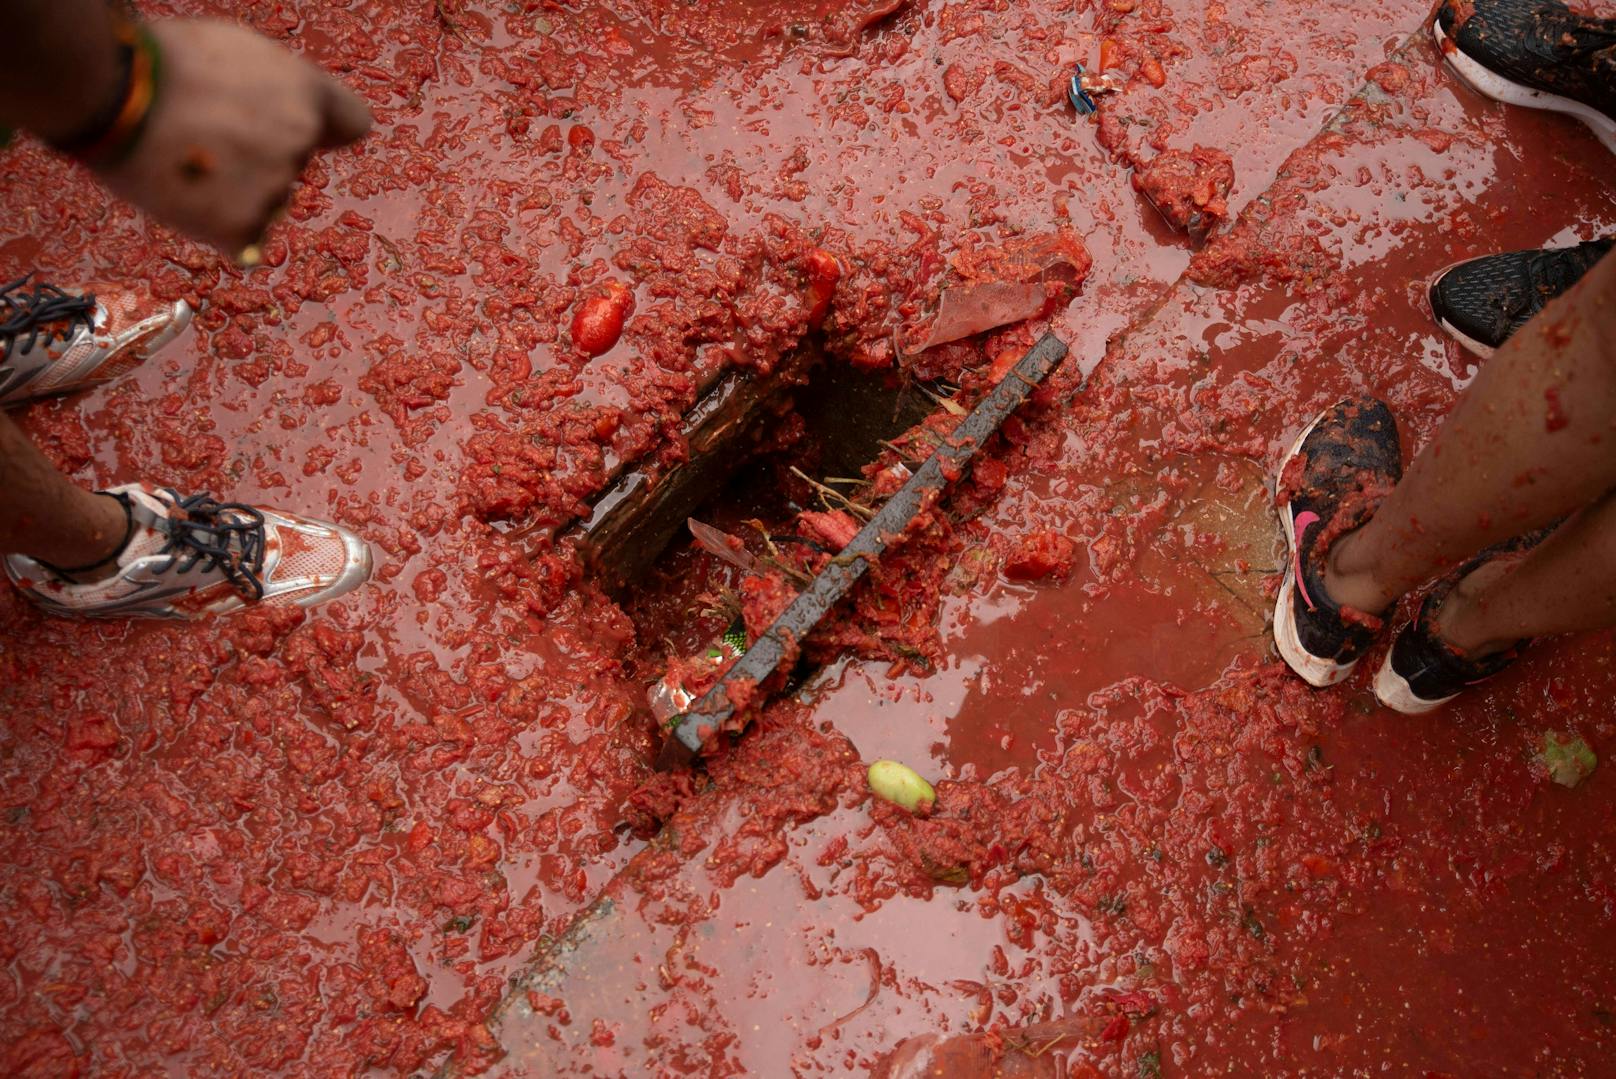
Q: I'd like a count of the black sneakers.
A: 4